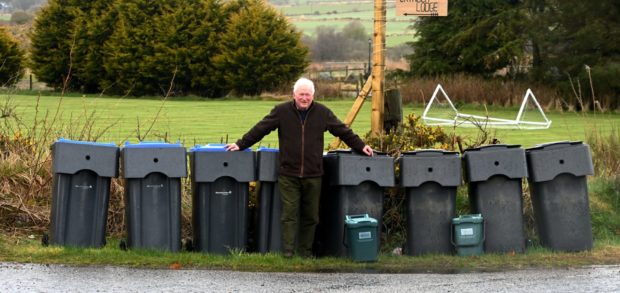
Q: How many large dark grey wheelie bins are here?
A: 8